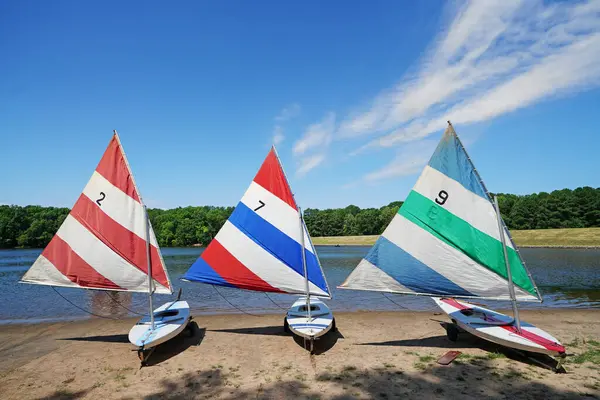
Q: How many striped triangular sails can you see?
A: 3